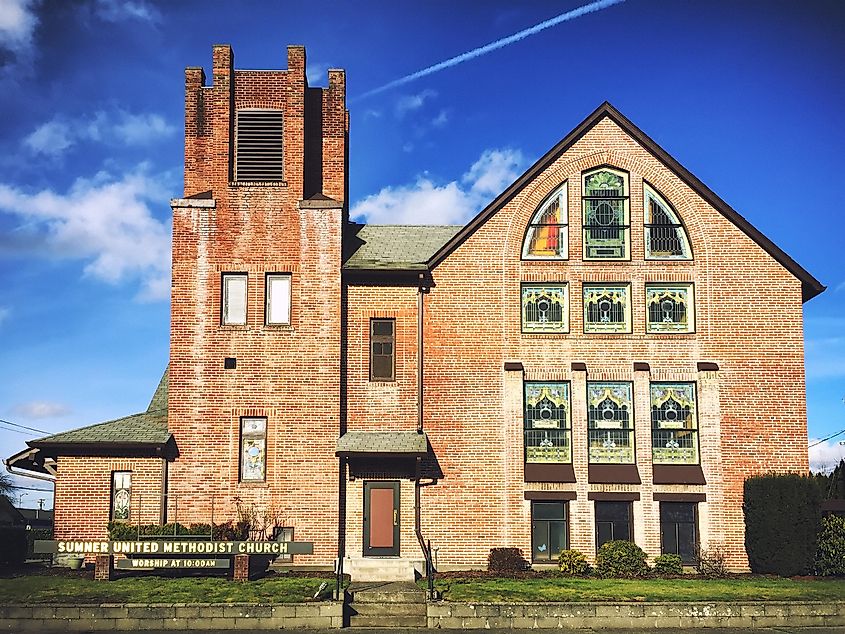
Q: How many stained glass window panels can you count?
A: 11